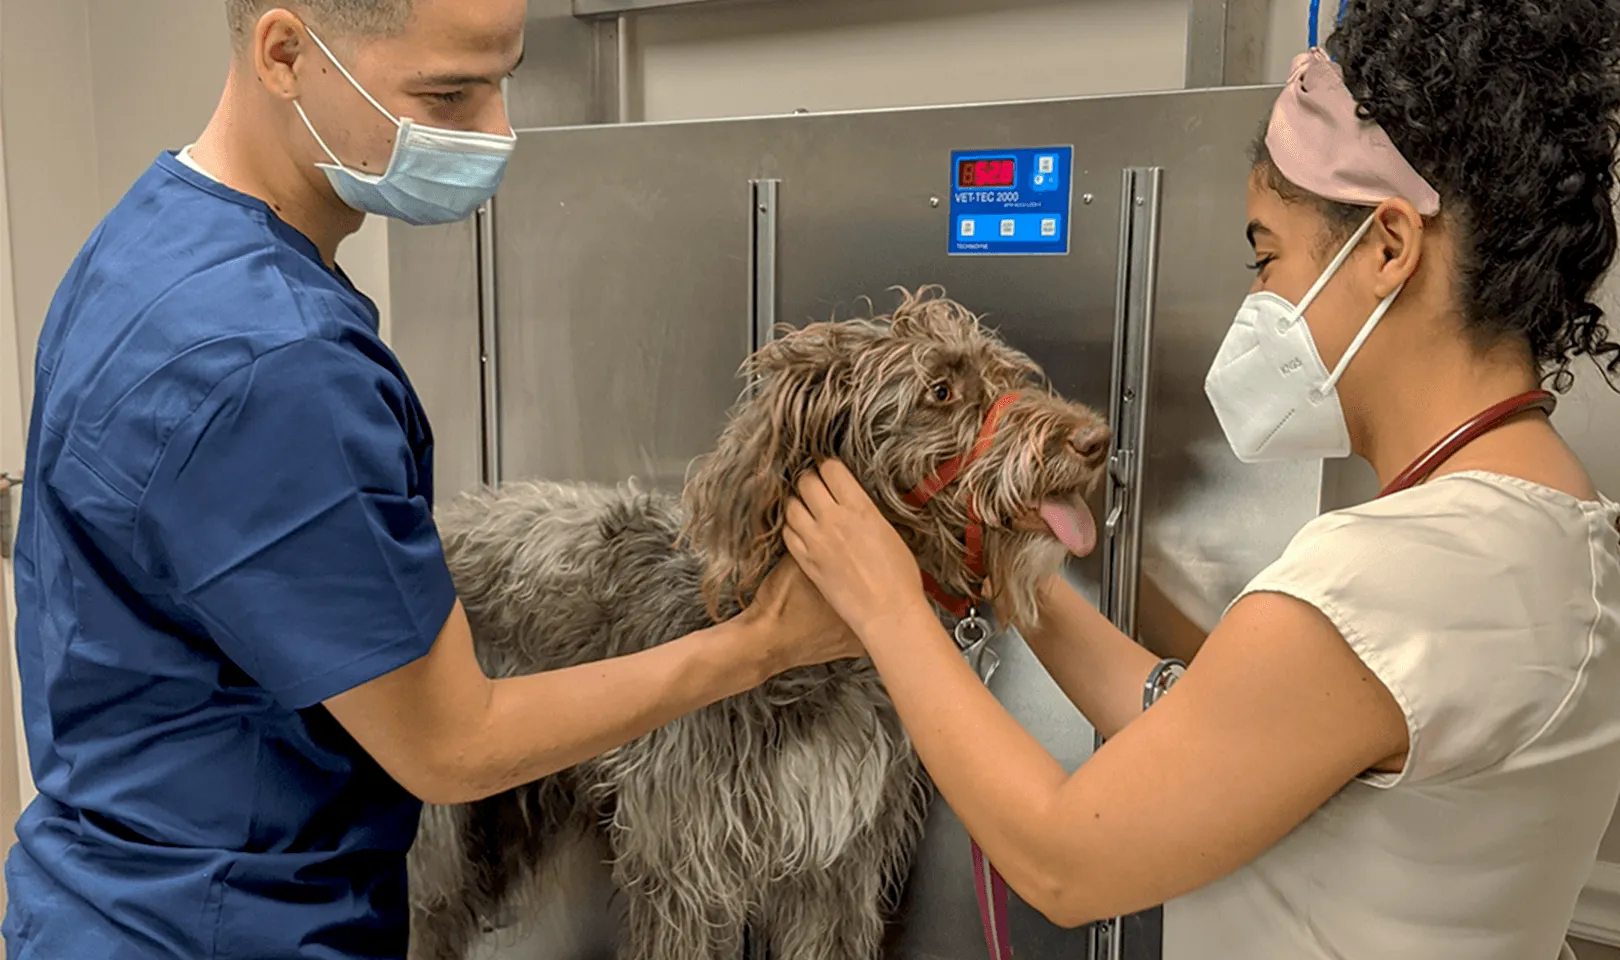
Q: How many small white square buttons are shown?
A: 4